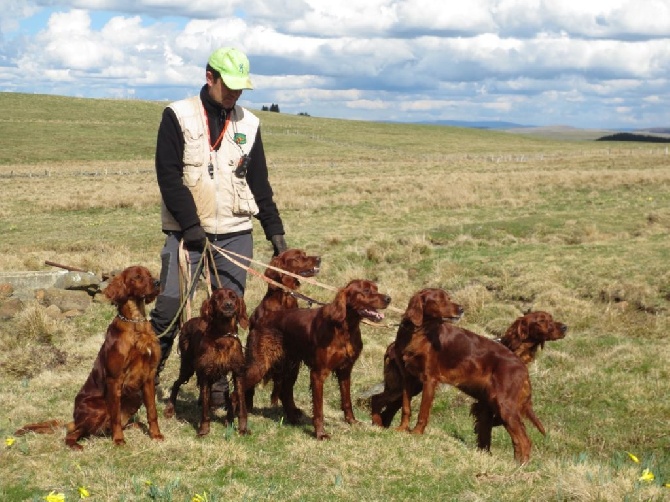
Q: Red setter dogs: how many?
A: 6